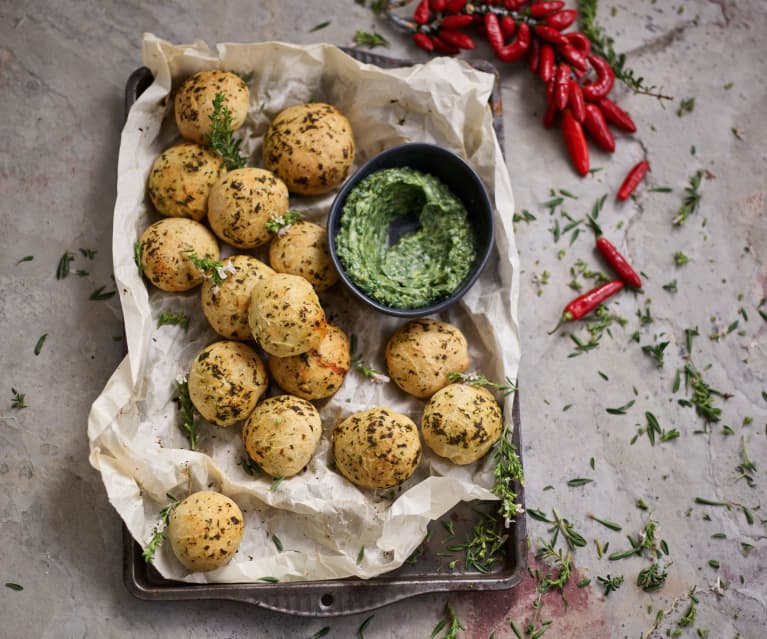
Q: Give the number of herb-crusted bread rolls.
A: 15